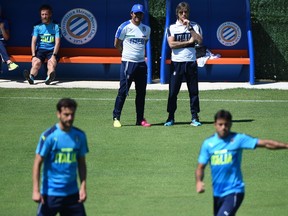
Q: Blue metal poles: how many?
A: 3